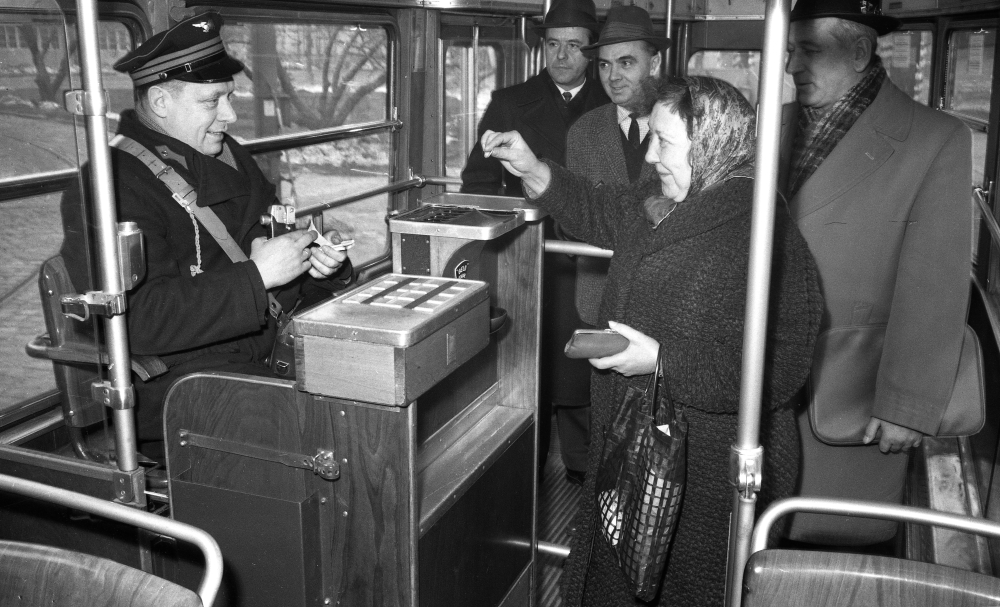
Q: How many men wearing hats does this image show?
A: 4